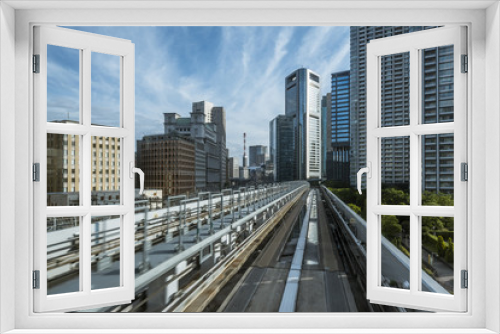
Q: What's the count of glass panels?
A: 12